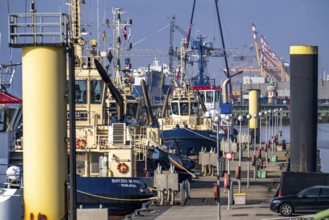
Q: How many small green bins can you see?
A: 3